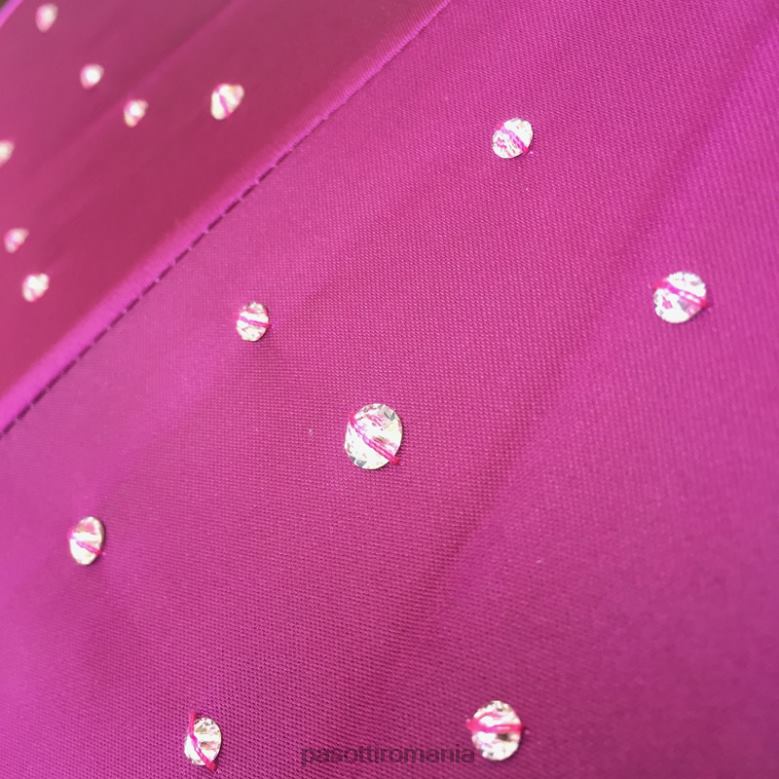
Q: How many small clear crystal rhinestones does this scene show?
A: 14